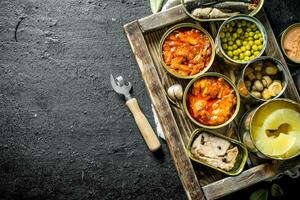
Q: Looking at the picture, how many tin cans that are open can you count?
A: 8